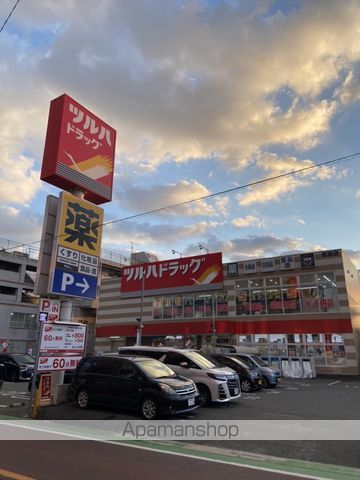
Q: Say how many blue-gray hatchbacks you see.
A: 1